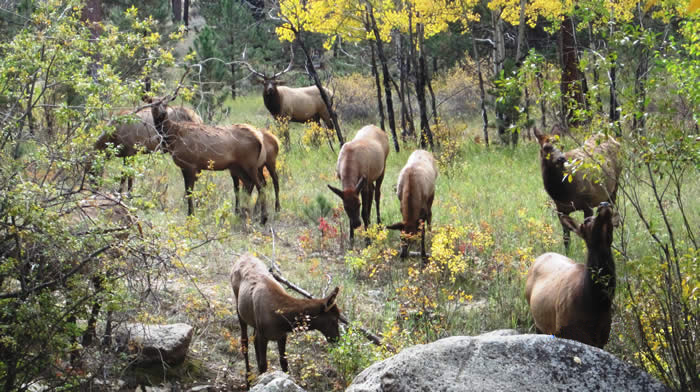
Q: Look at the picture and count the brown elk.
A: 9